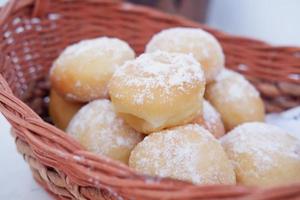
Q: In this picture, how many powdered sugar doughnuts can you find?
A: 9